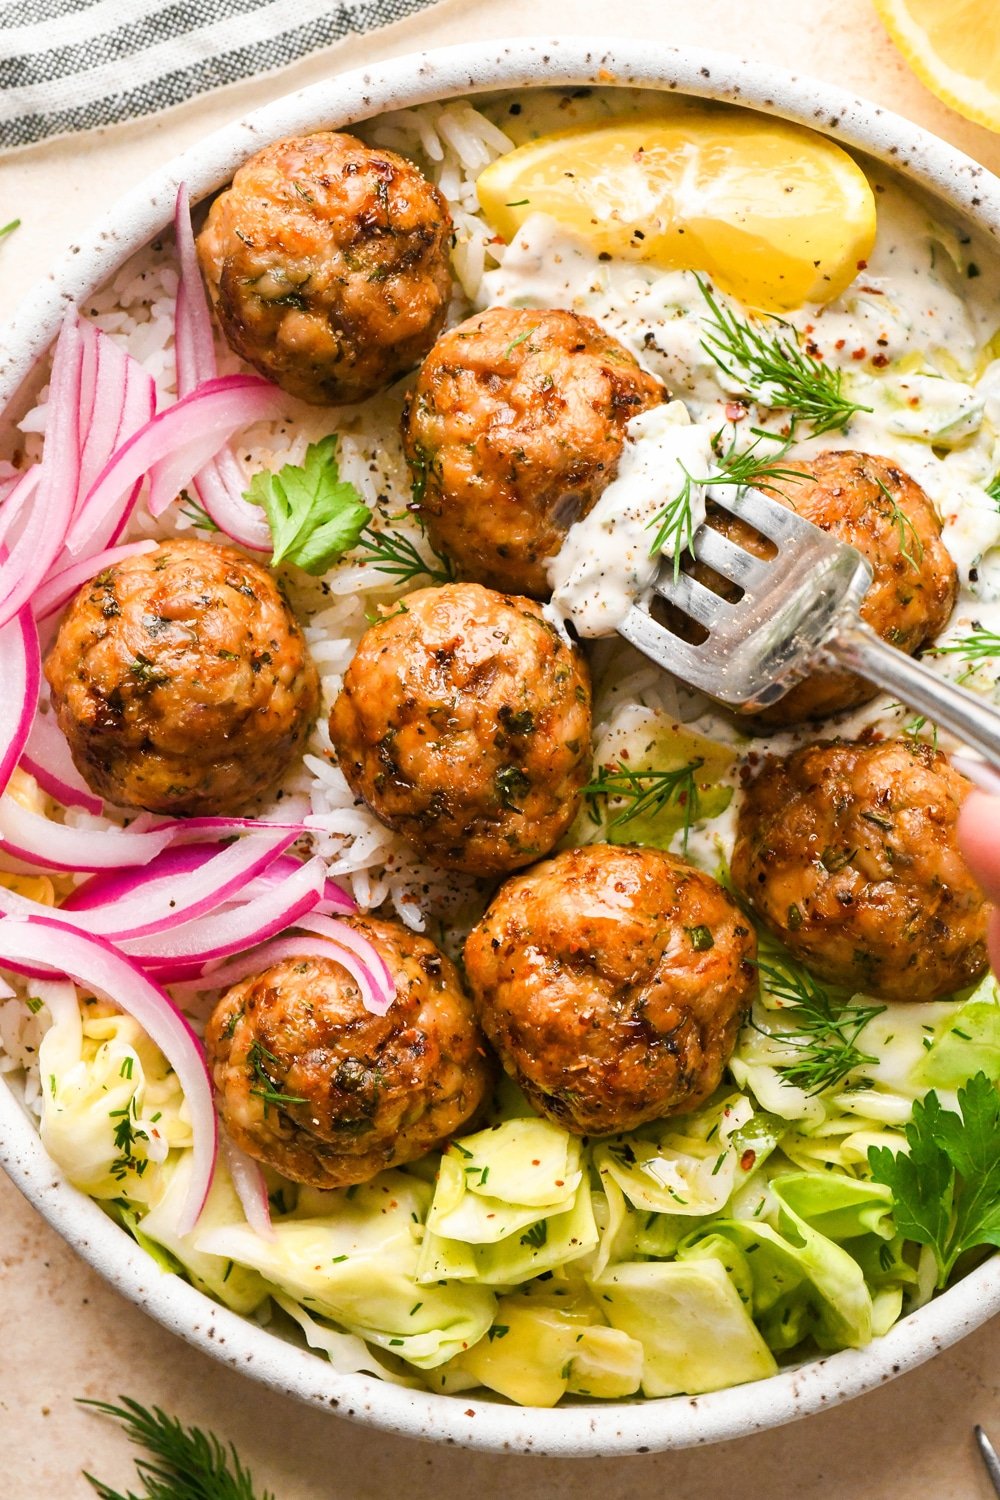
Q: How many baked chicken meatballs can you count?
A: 8